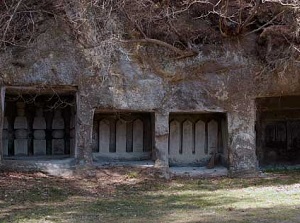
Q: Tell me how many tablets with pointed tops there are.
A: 7